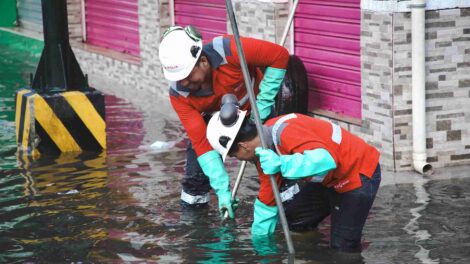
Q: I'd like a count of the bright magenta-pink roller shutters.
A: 3